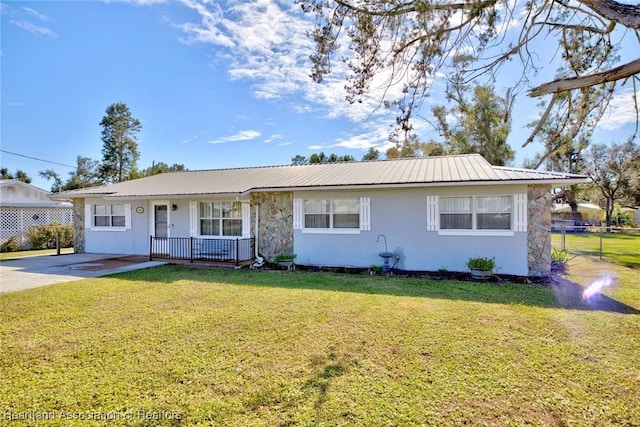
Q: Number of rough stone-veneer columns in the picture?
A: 3